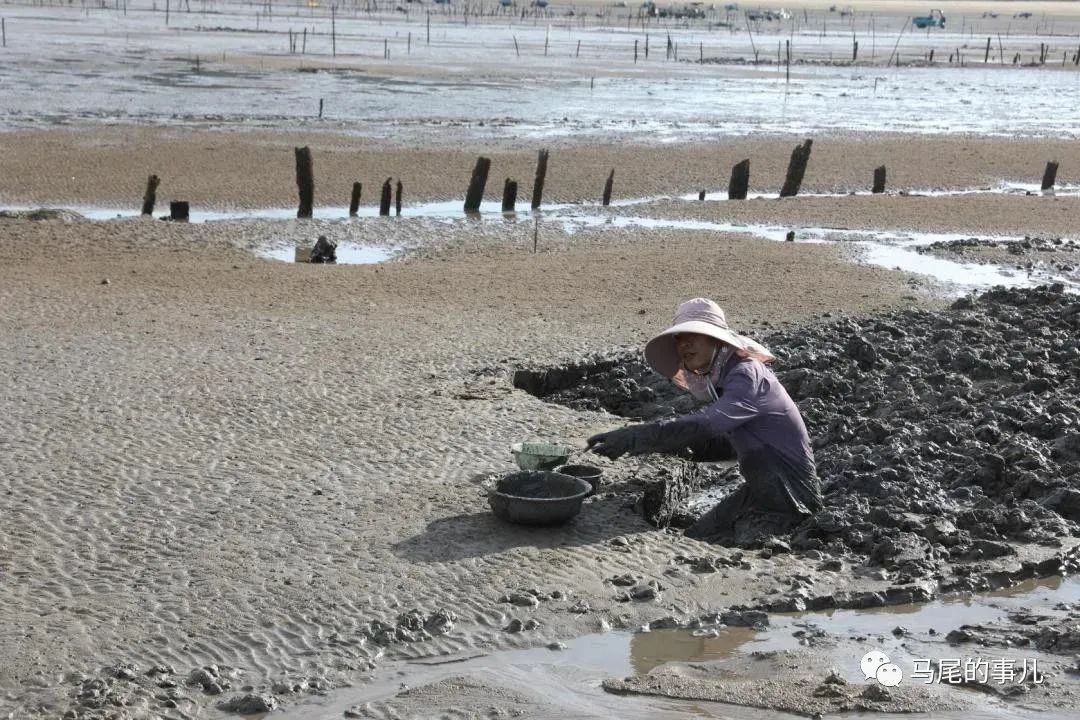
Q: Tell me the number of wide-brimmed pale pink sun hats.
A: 1